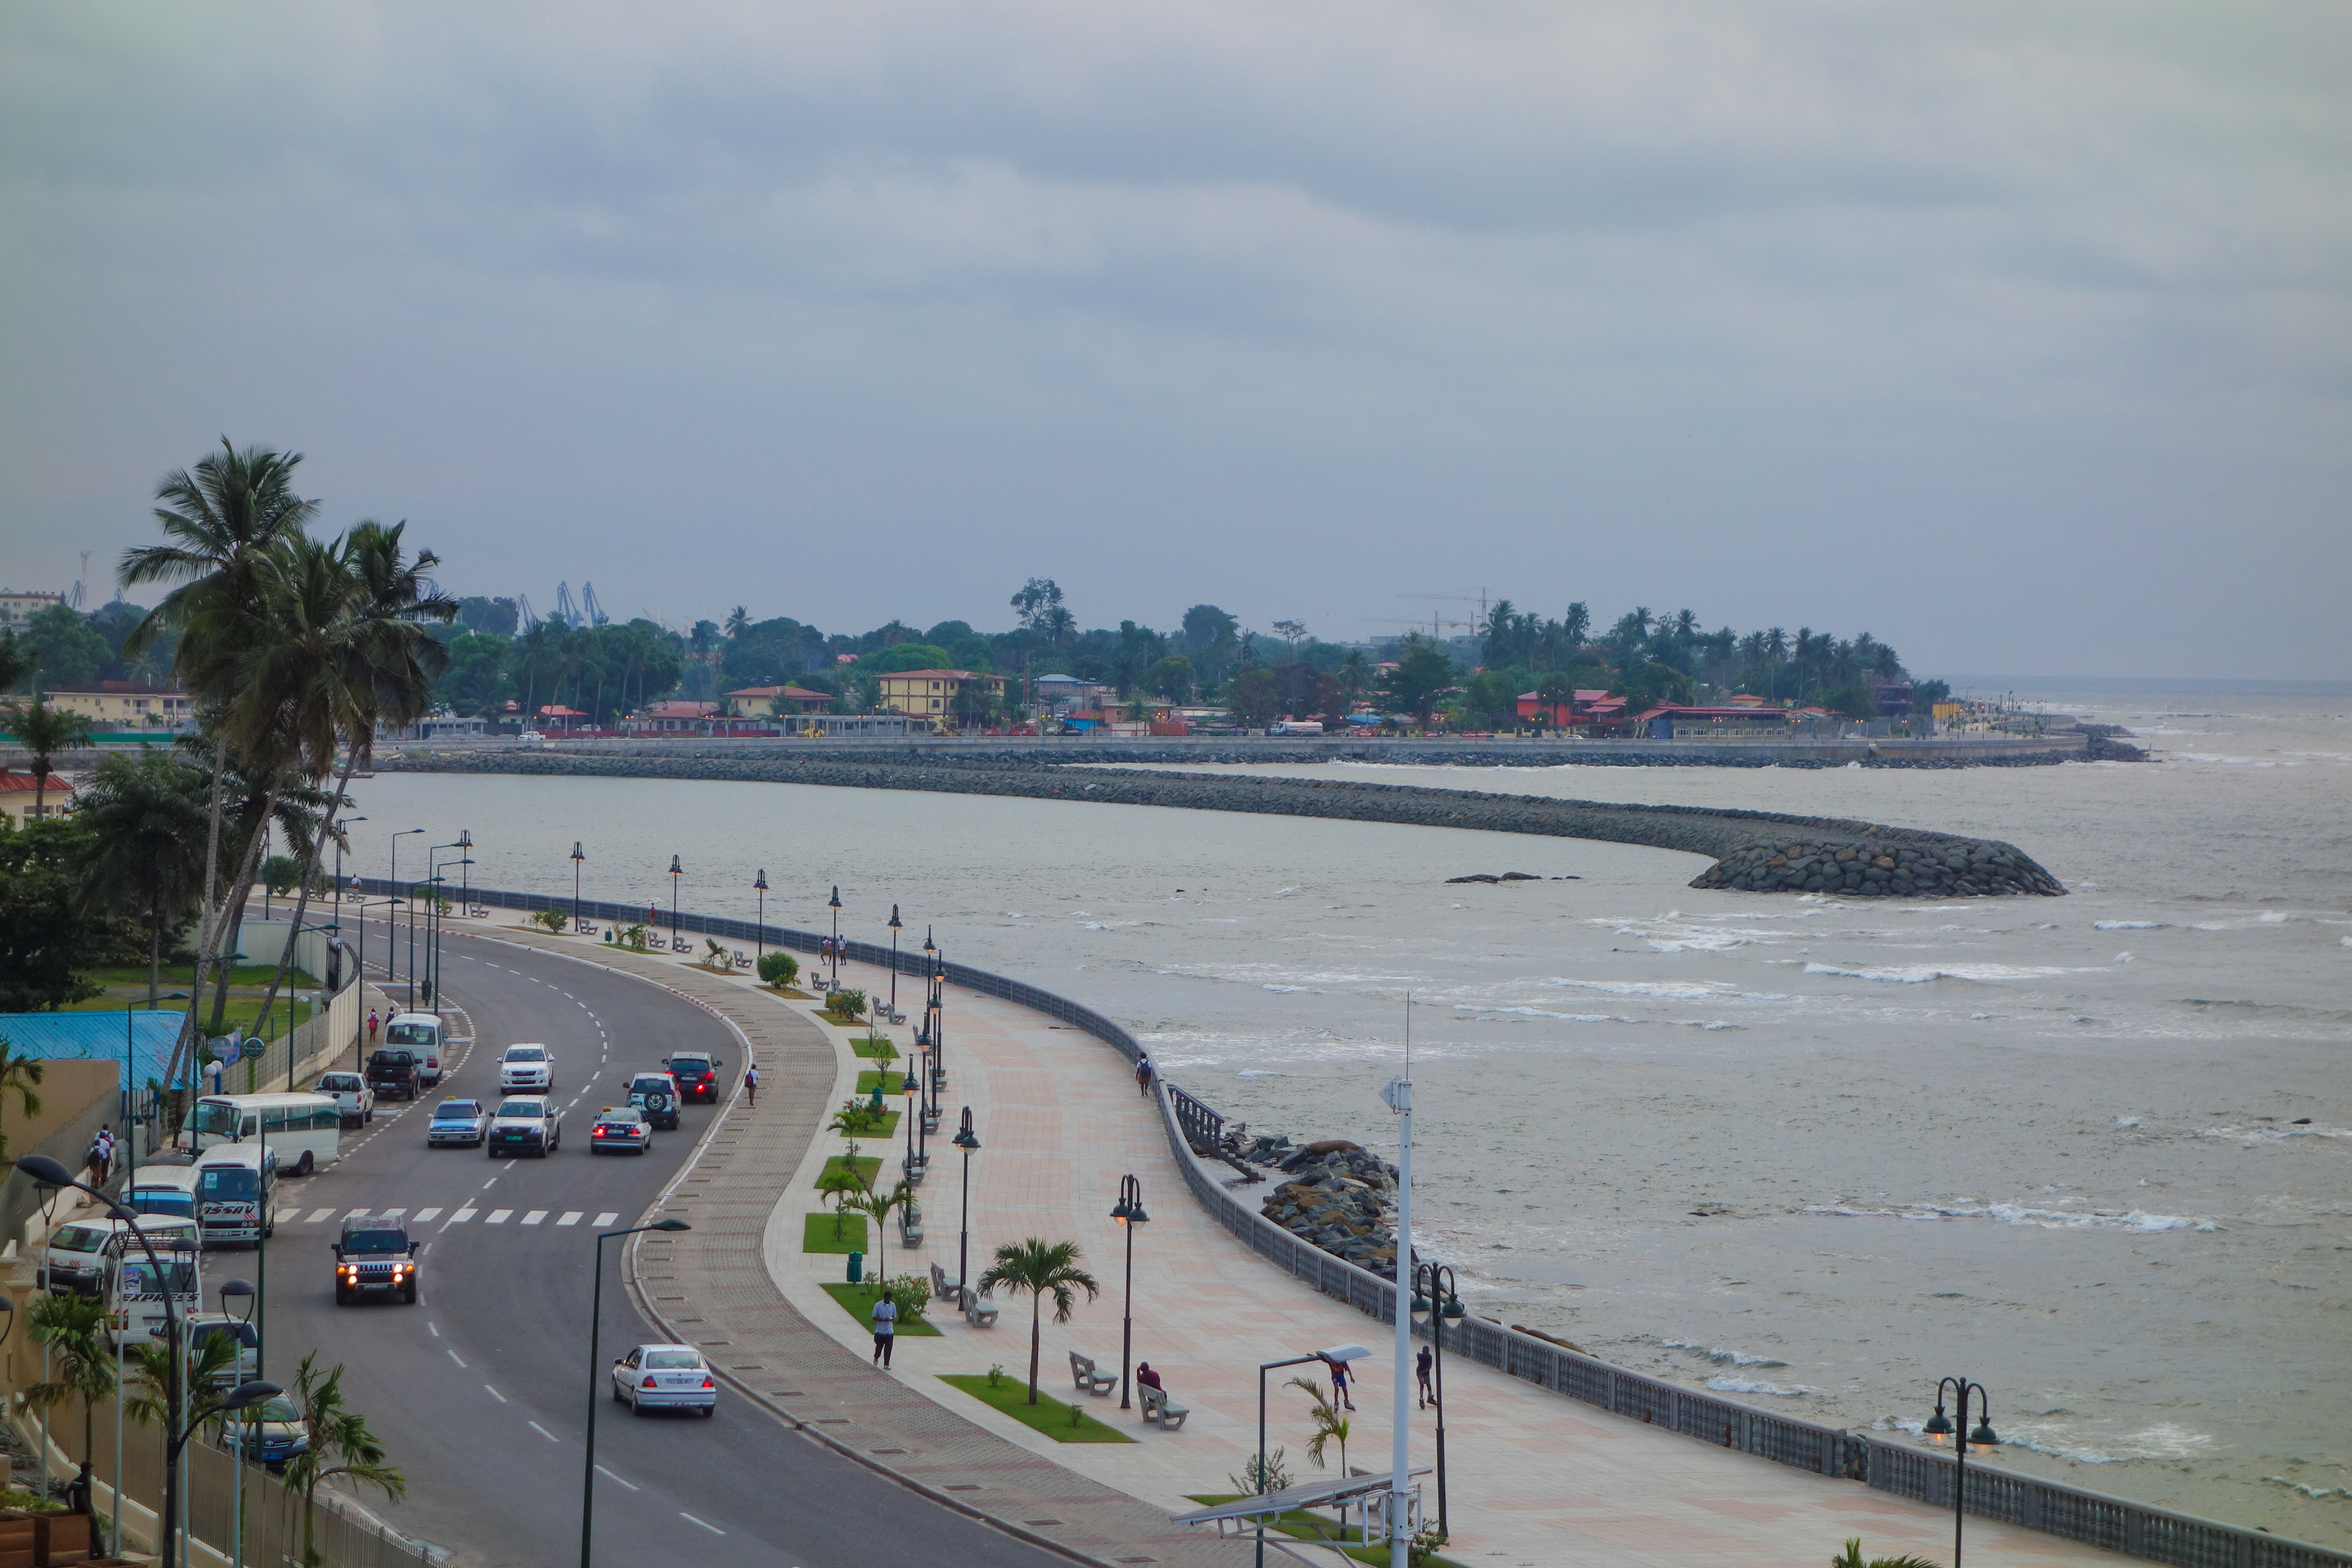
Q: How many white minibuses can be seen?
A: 6